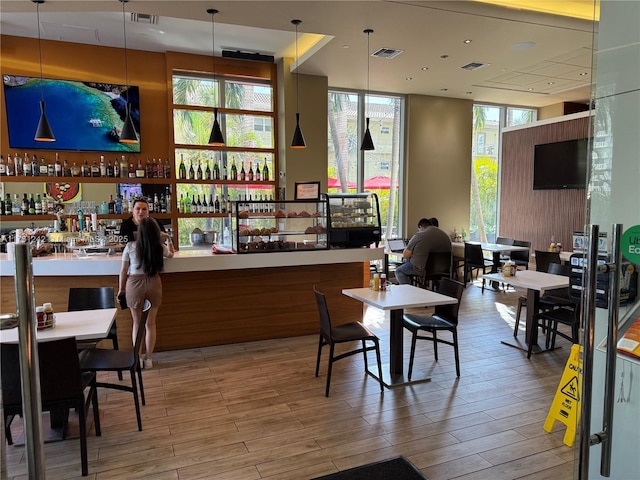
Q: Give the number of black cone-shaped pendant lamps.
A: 5